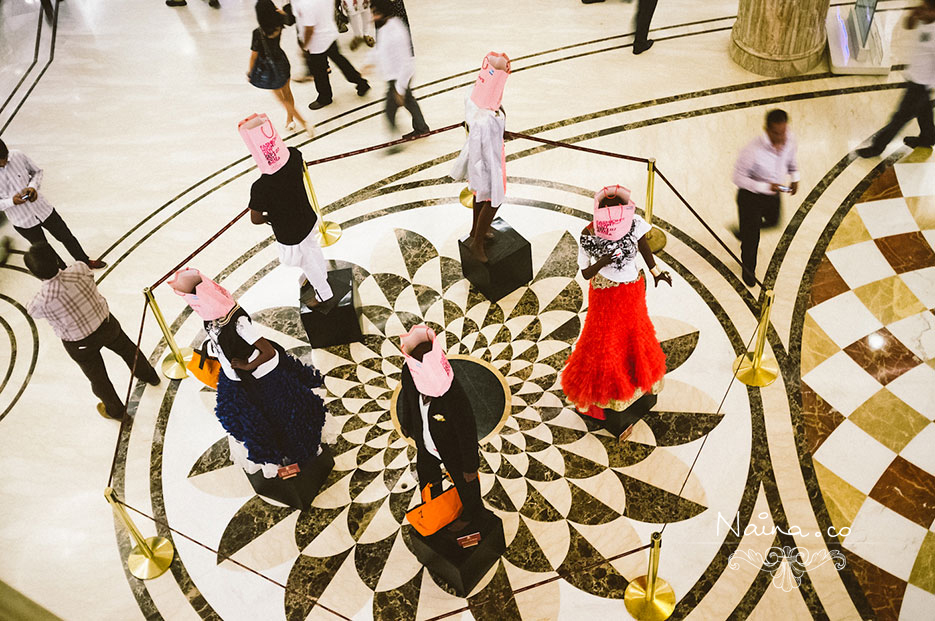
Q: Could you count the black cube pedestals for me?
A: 5